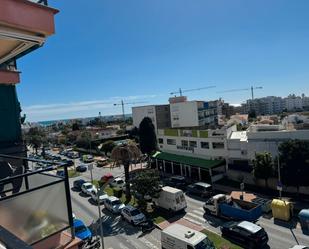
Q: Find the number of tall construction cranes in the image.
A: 3